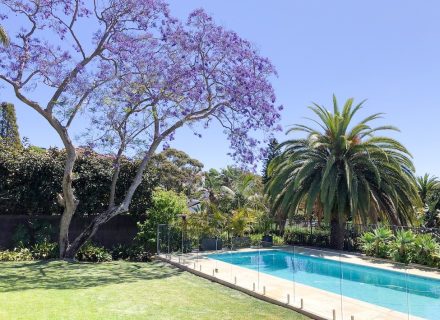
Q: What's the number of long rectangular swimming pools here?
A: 1